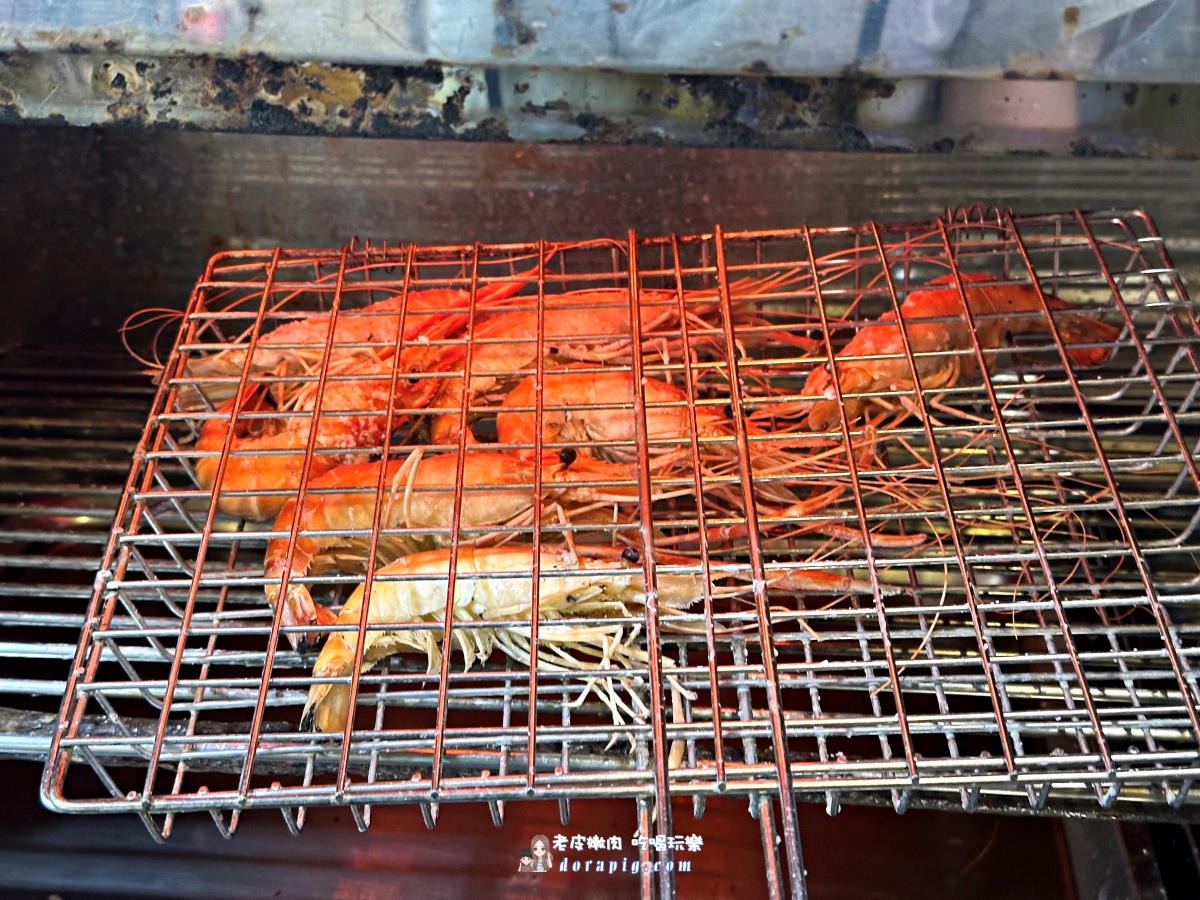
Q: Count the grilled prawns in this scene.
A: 7